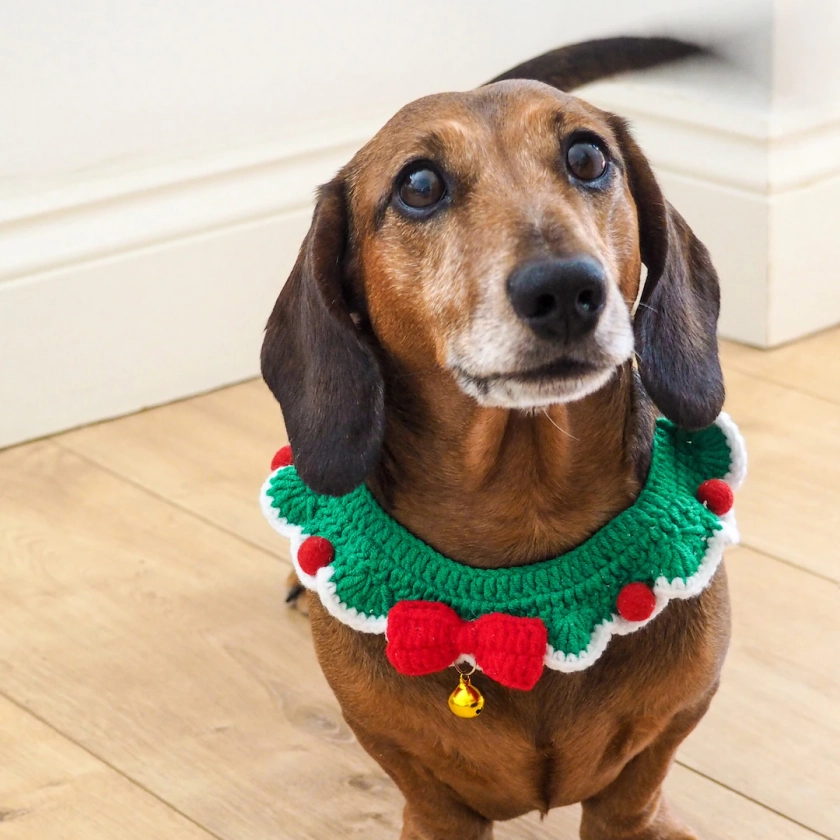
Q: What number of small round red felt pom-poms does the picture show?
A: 4